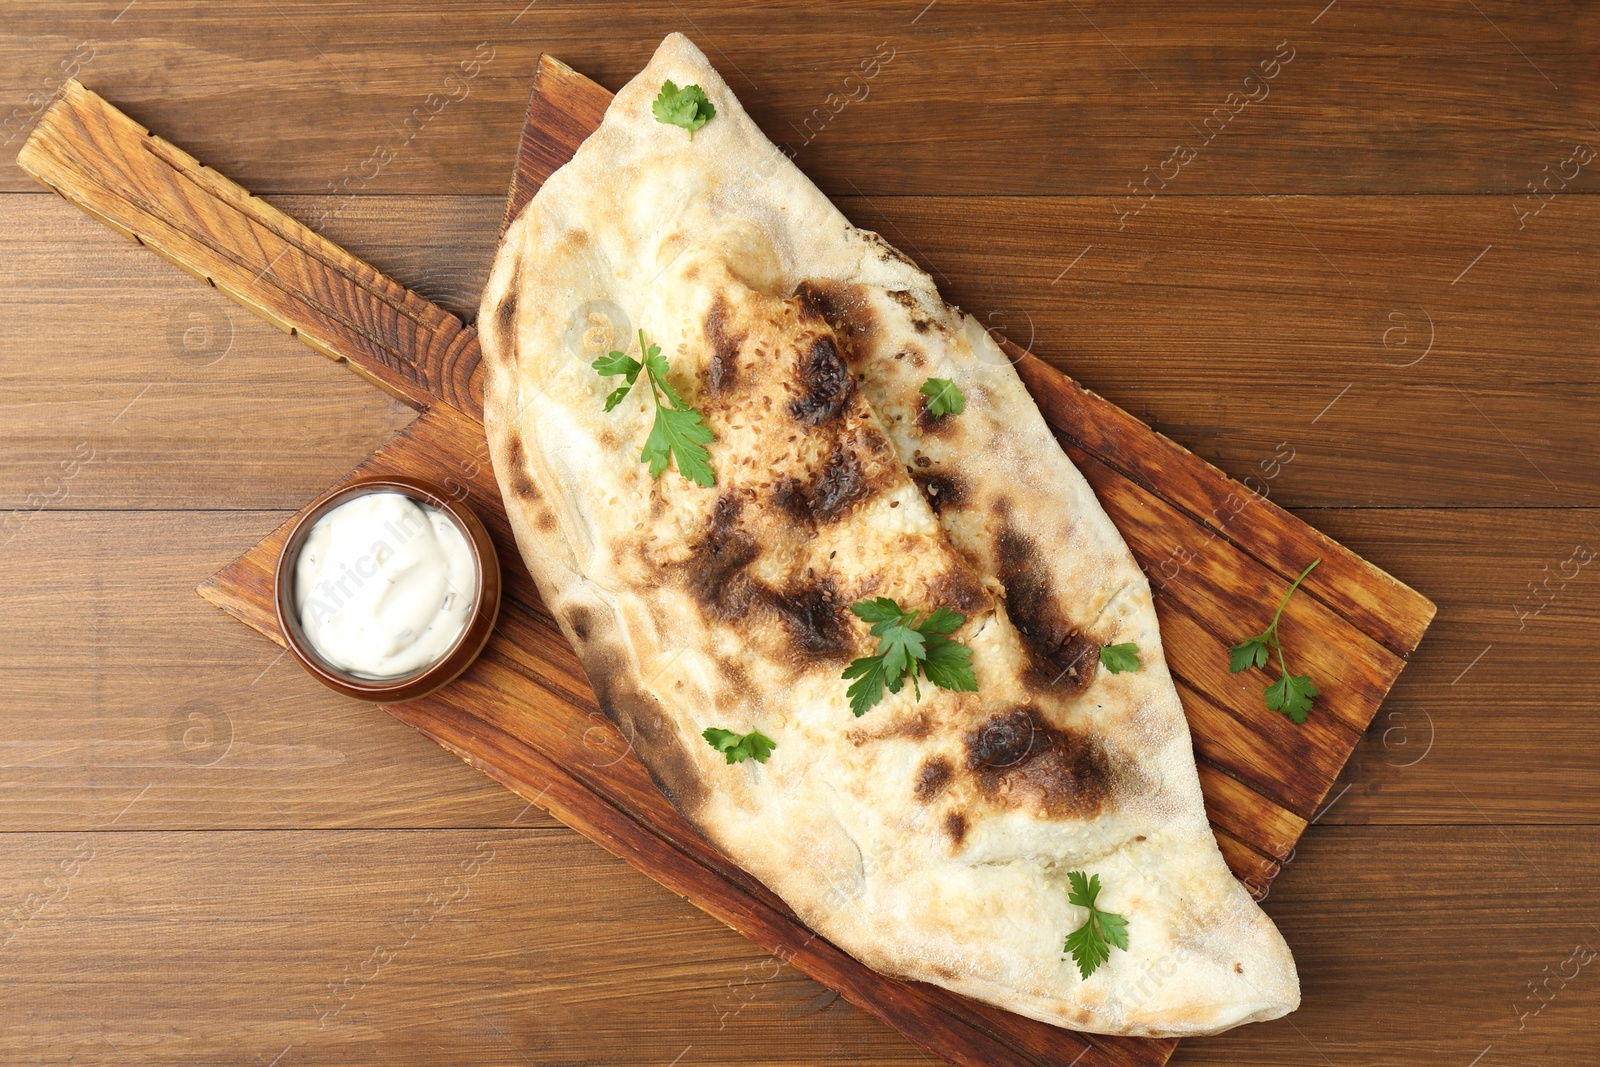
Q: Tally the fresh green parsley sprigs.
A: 8